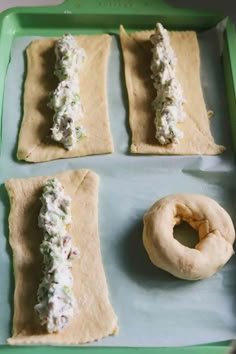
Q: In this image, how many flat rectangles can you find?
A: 3